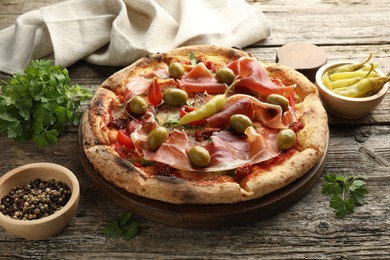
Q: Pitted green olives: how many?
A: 9